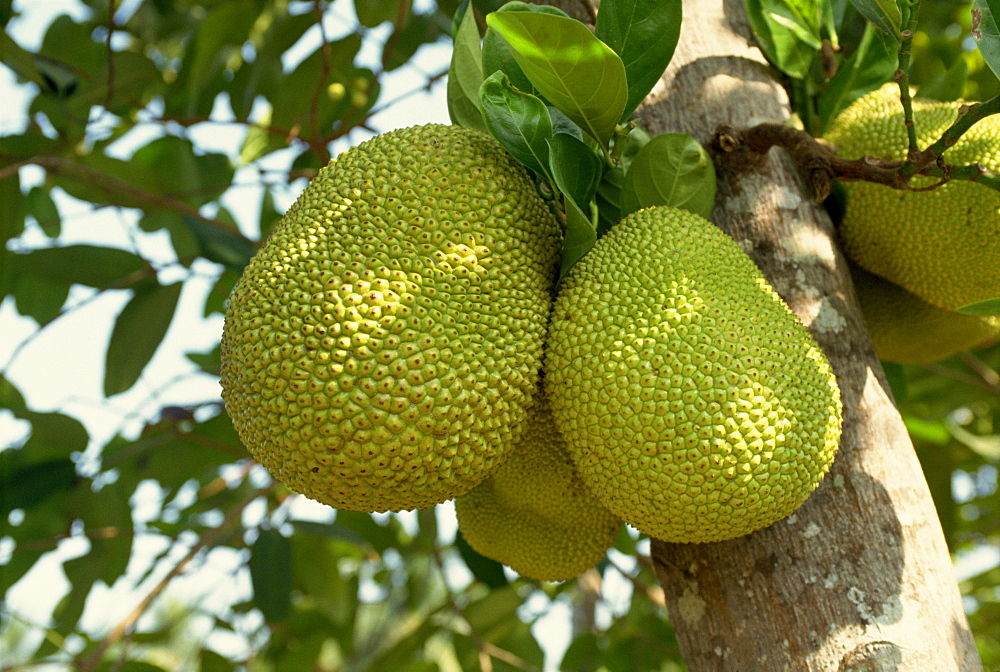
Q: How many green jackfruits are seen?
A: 5